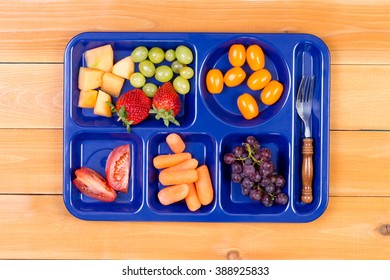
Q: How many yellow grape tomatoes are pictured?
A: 7